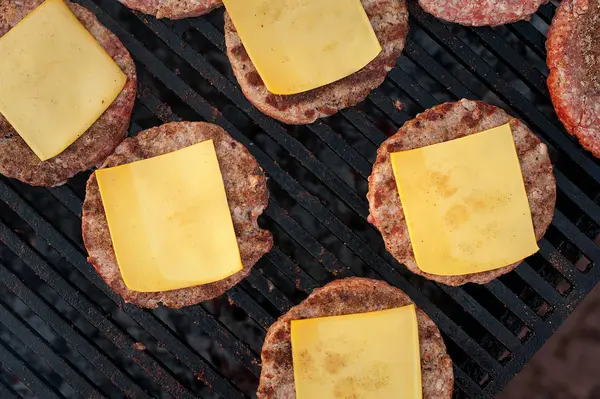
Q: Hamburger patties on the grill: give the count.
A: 8